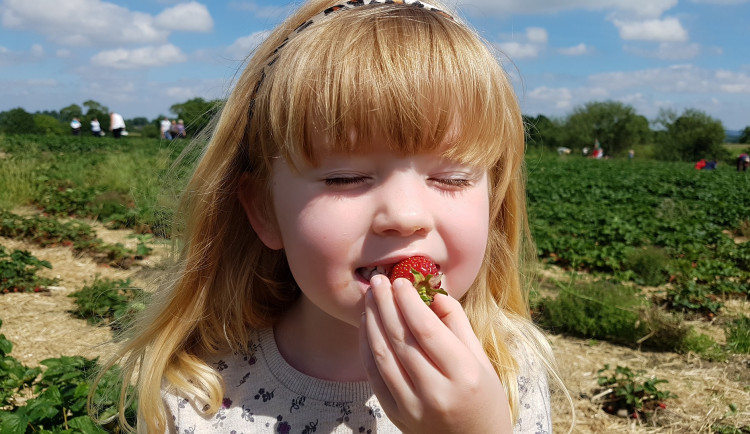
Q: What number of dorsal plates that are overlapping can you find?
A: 0